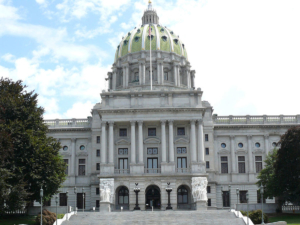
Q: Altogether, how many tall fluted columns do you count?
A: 8